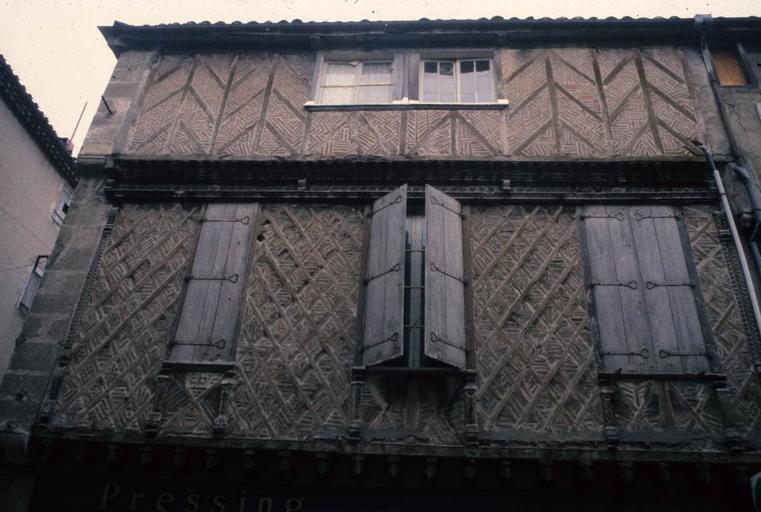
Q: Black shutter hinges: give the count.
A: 15